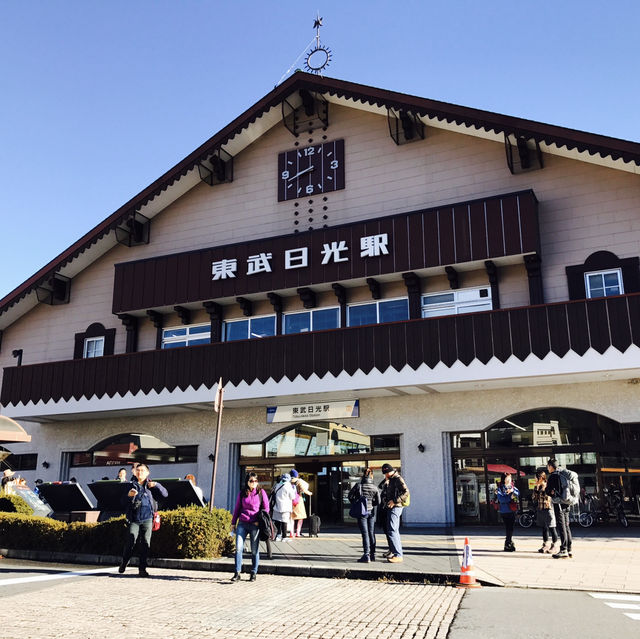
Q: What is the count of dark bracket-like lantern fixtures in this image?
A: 6